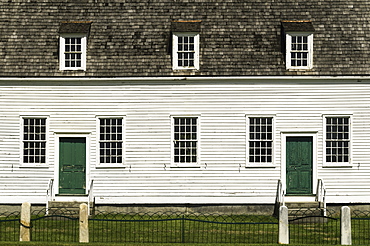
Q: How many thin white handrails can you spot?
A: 4